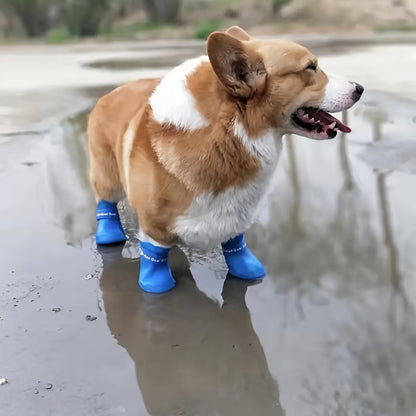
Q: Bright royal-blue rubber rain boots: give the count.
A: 3